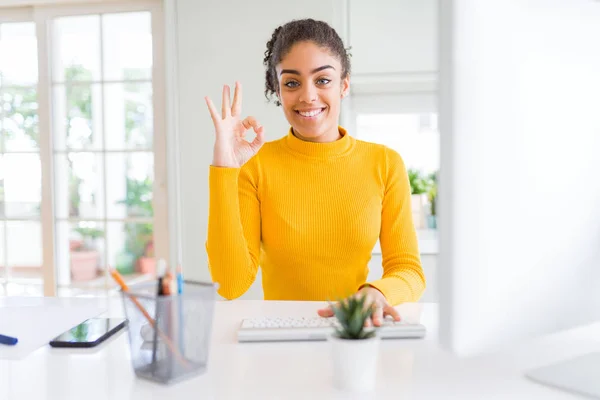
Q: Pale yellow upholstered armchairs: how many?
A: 0